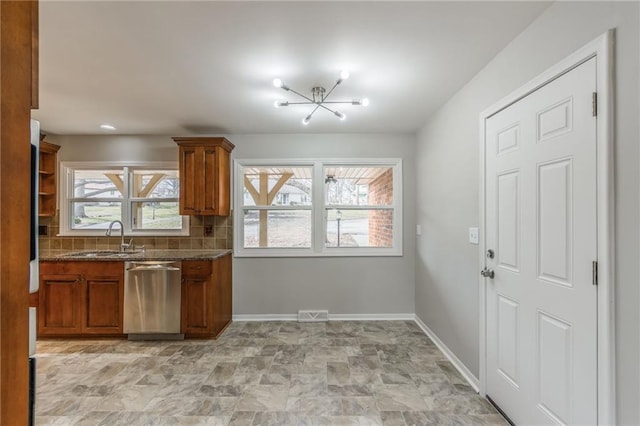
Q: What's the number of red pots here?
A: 0